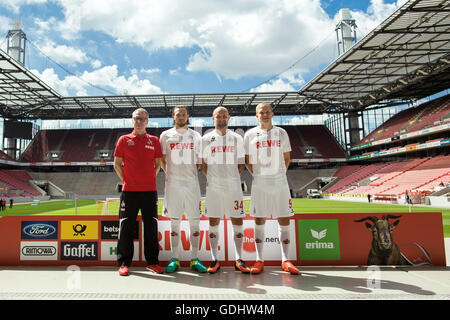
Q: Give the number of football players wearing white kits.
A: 3